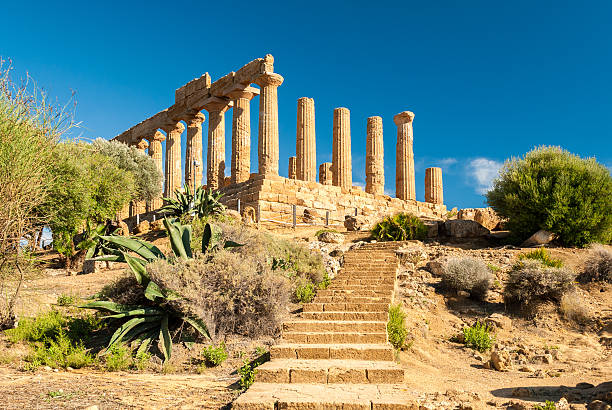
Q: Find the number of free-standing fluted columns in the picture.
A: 7